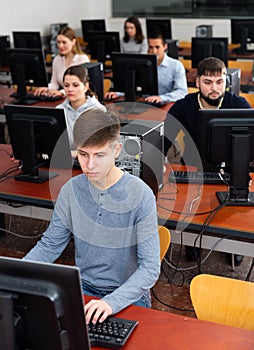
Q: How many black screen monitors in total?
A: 11